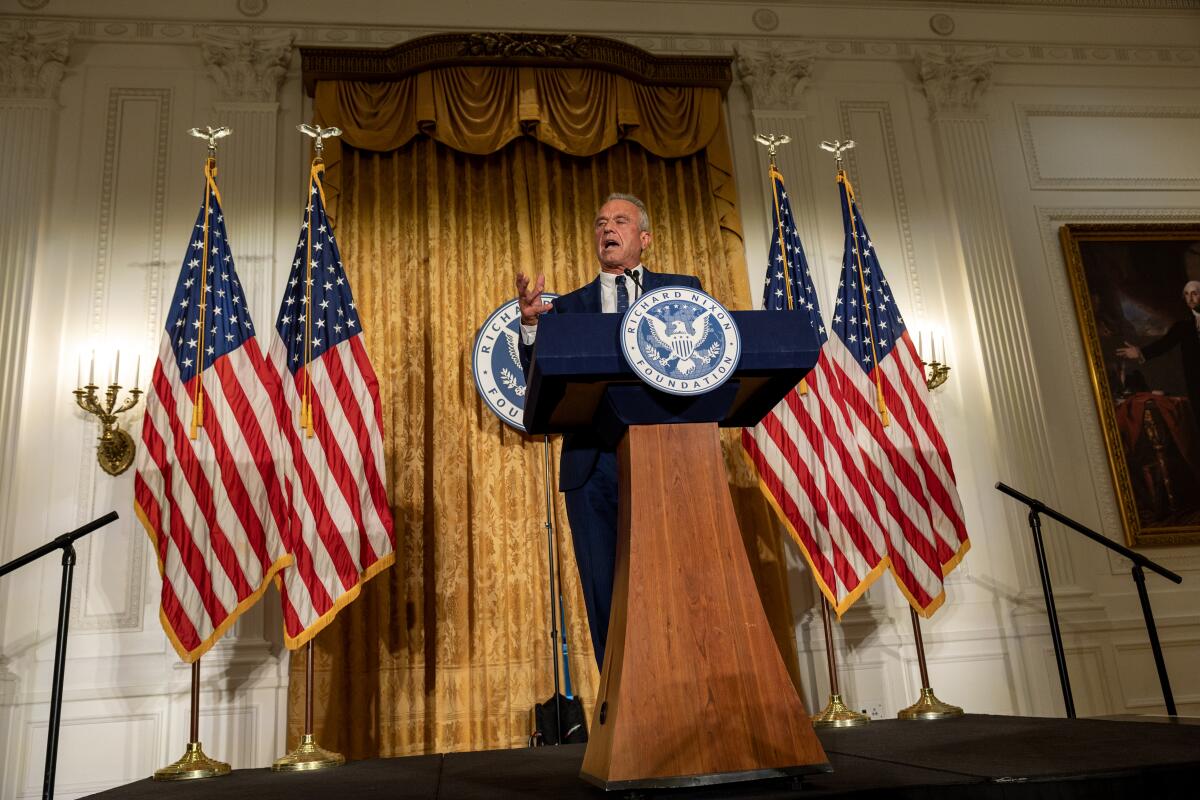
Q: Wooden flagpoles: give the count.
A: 4